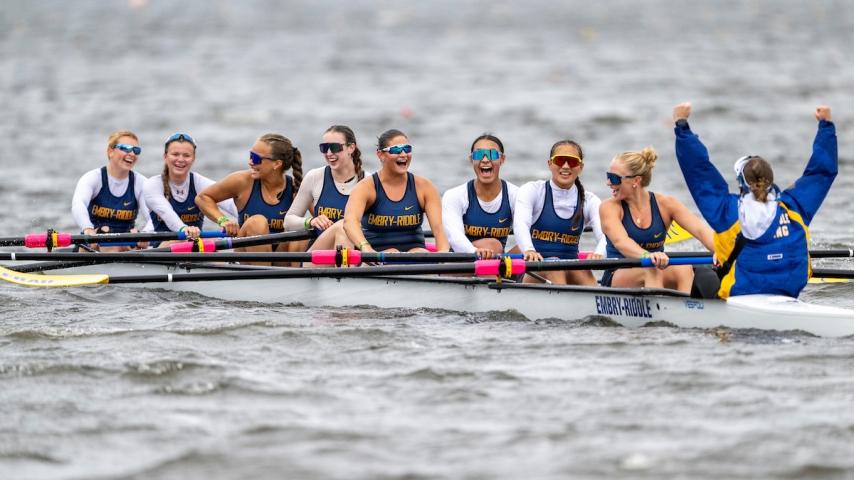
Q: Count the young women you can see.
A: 9